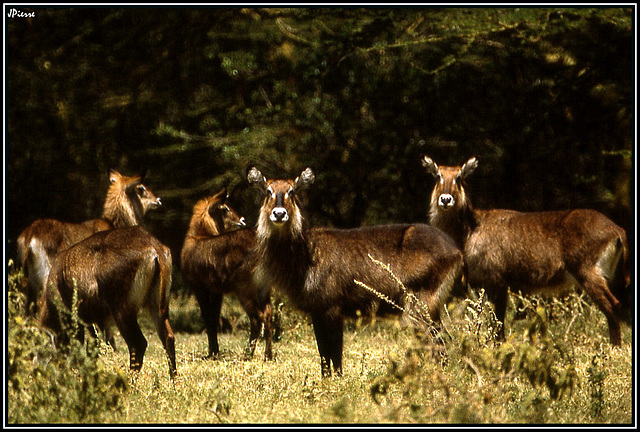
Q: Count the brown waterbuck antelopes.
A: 5